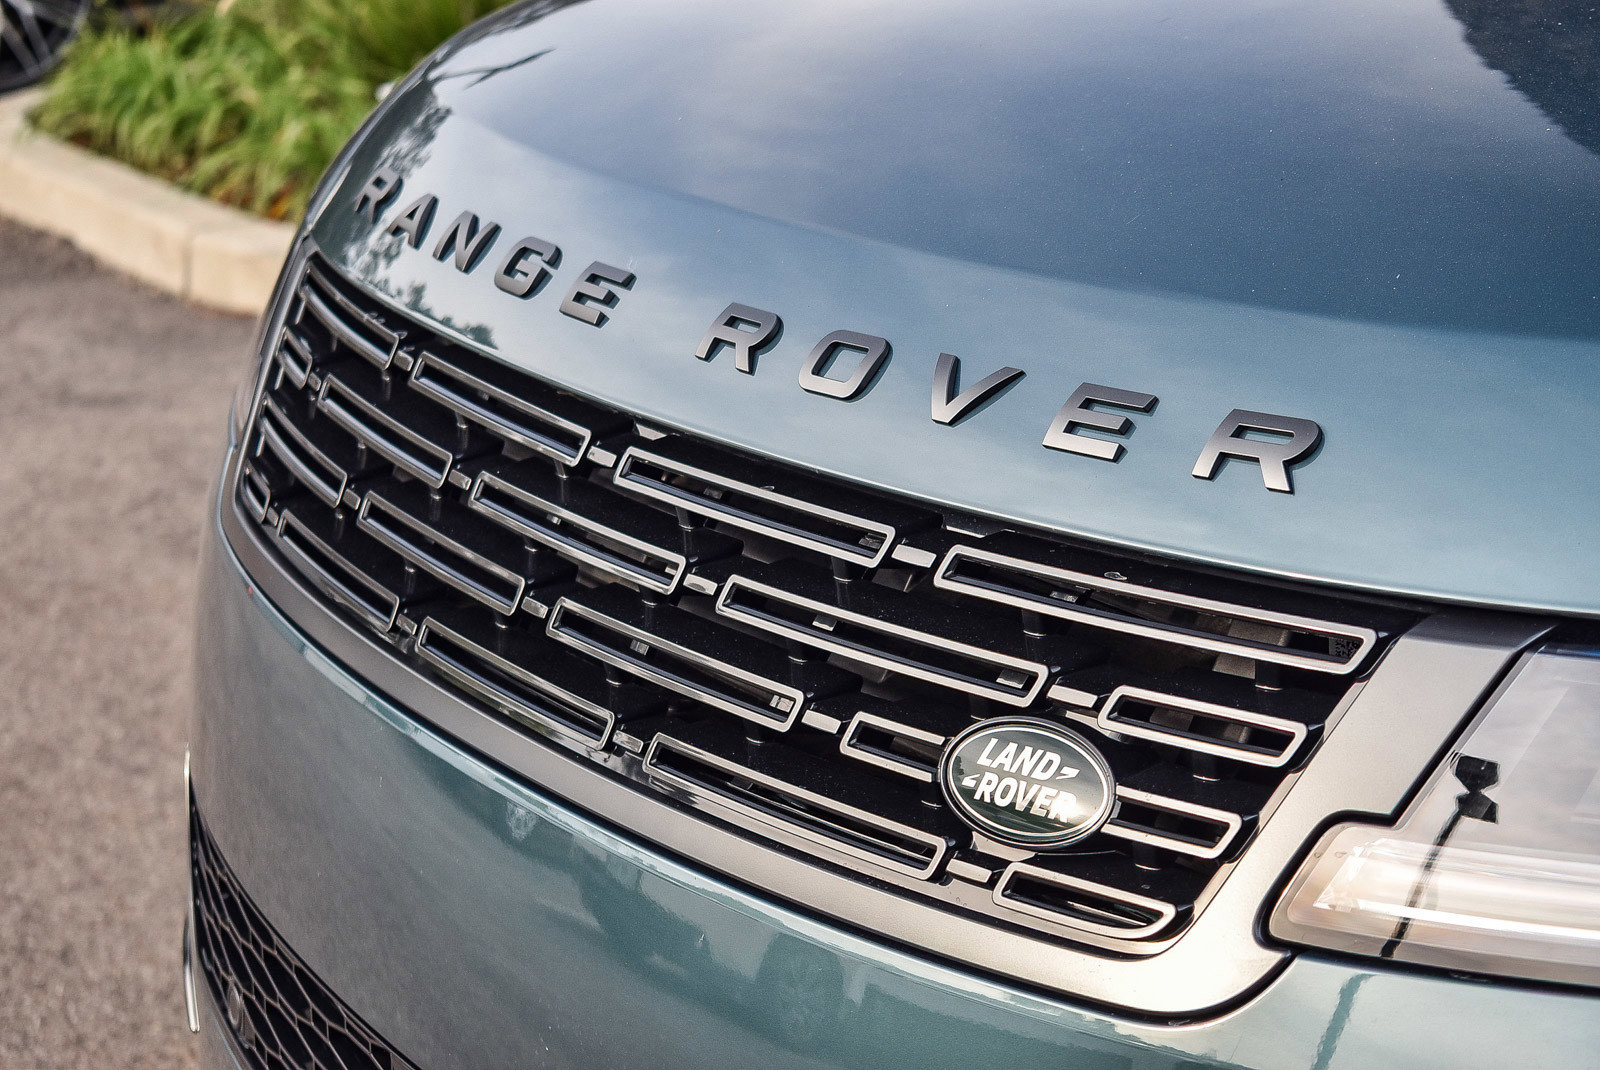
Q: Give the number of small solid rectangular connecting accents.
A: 14